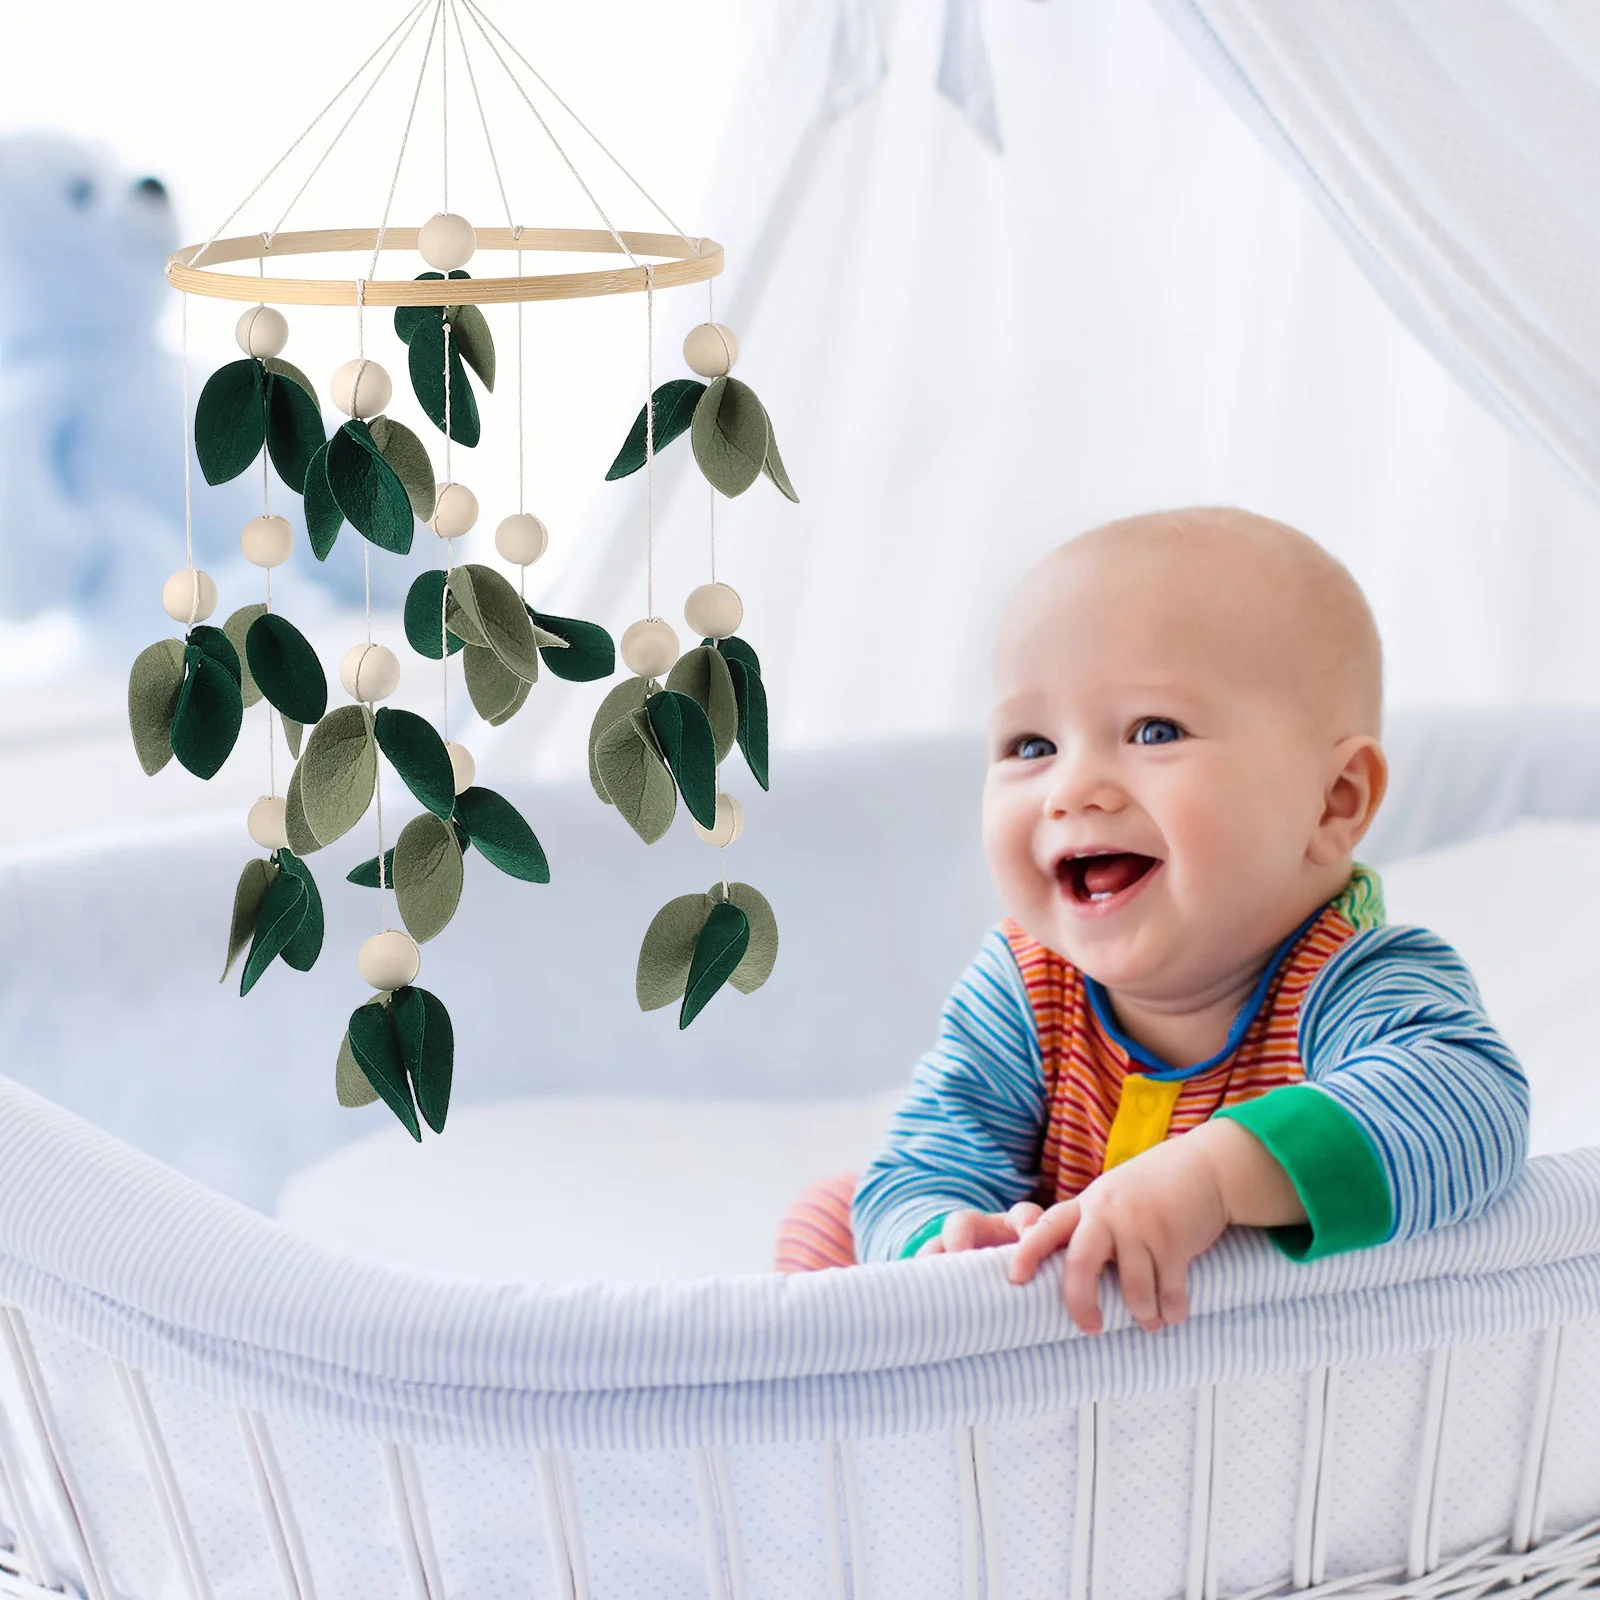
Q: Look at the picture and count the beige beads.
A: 15